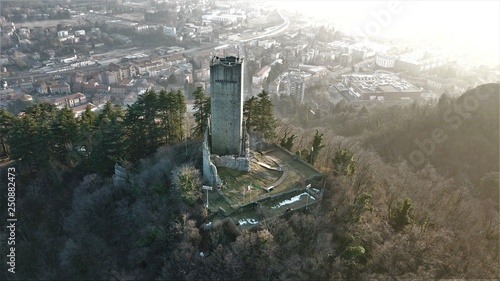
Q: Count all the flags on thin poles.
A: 3